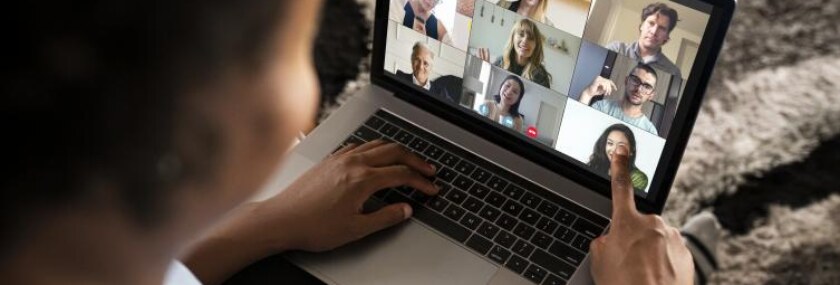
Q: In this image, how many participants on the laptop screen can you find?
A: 8